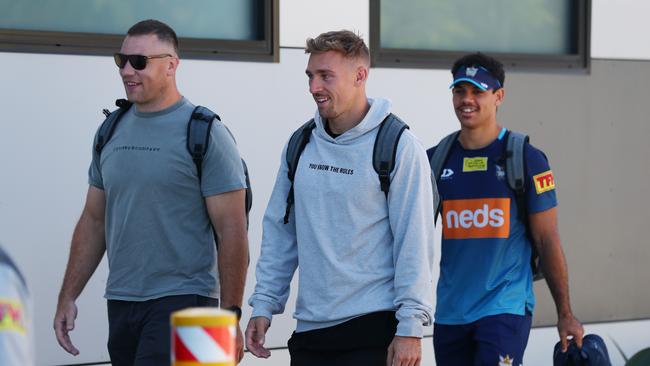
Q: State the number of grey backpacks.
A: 3